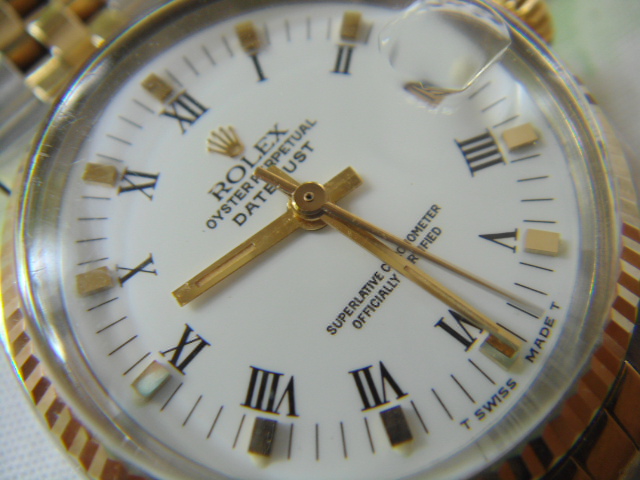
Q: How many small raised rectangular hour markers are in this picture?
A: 11